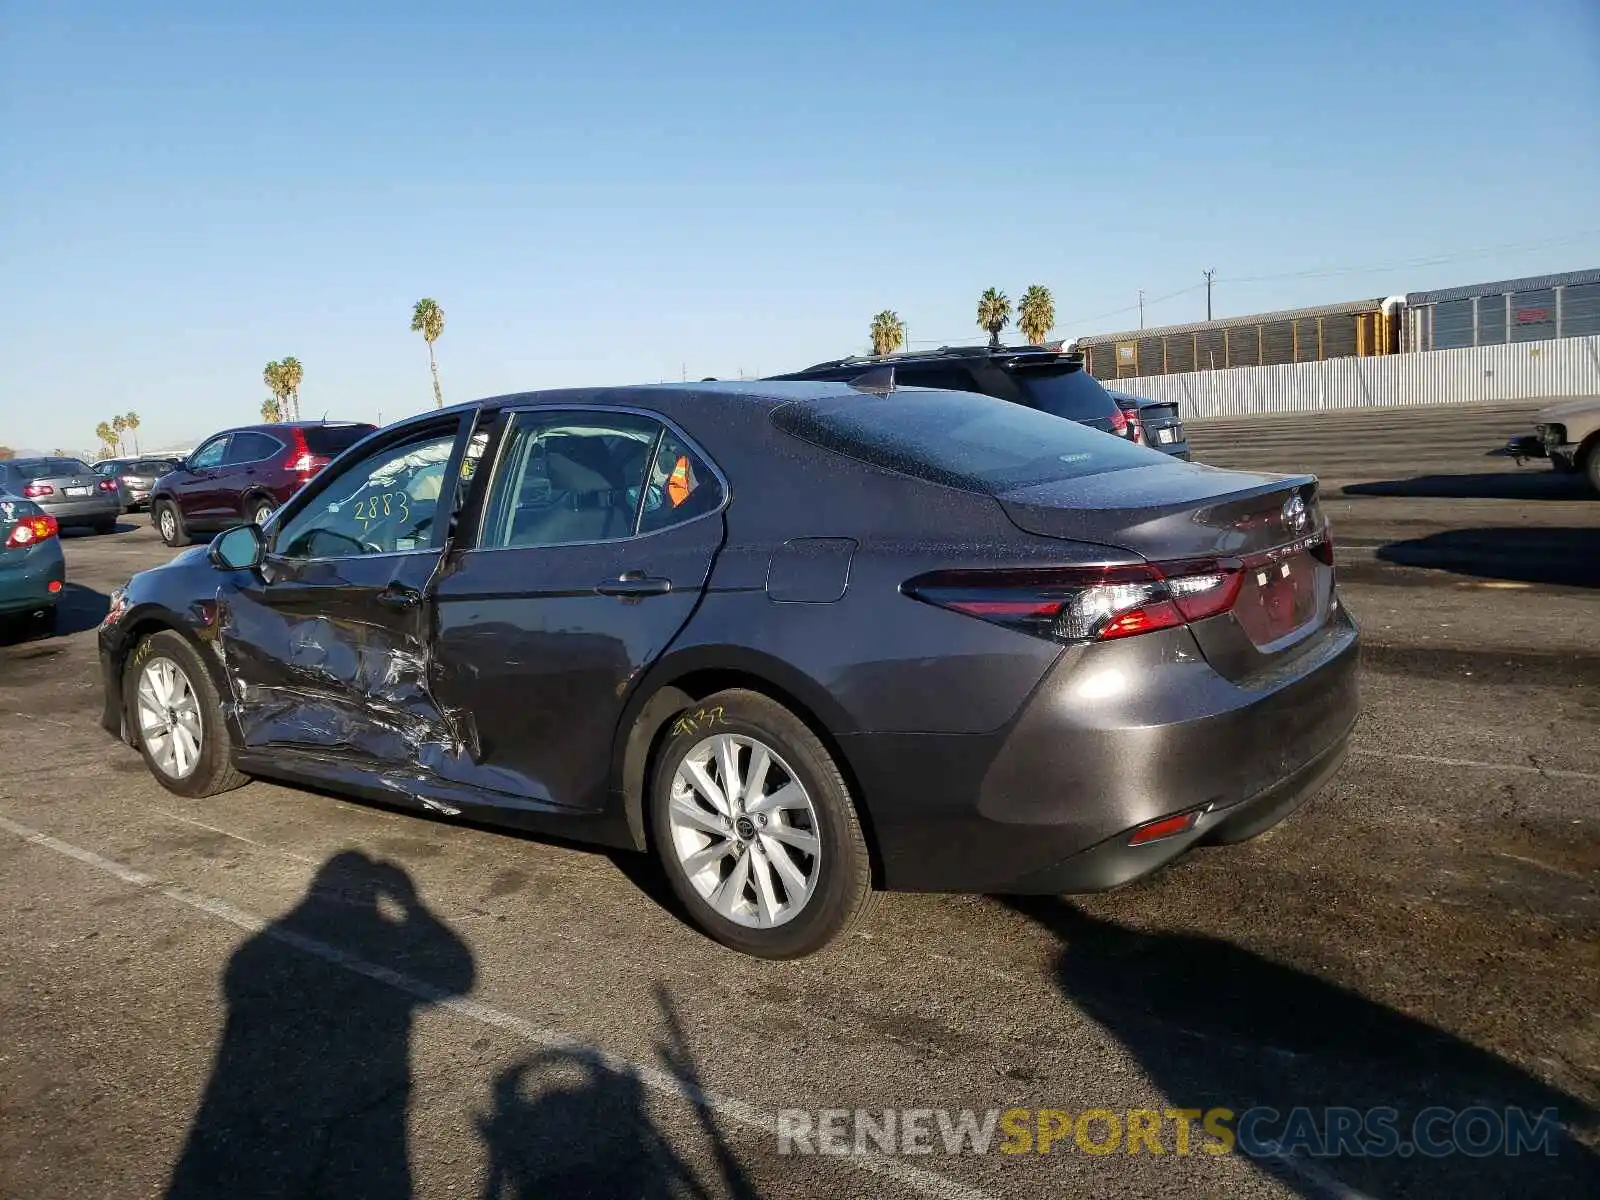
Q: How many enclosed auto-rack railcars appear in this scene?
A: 2